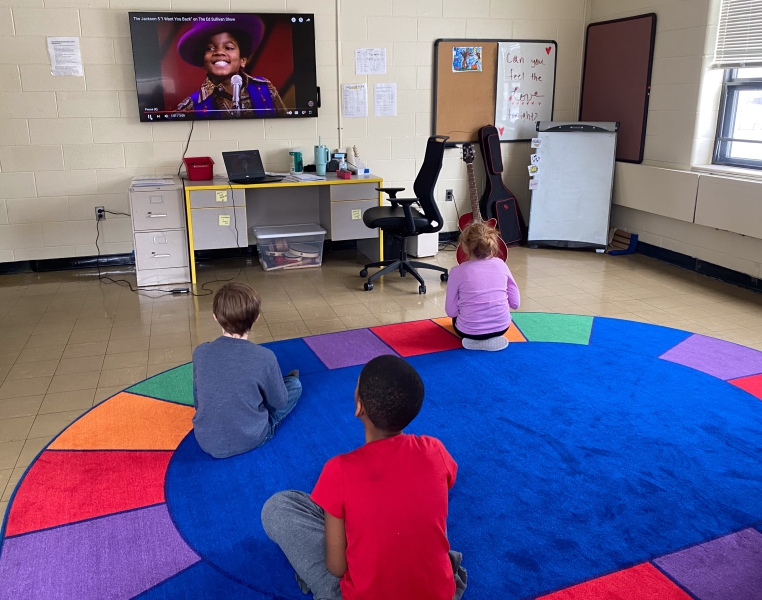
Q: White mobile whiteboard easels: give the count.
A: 1